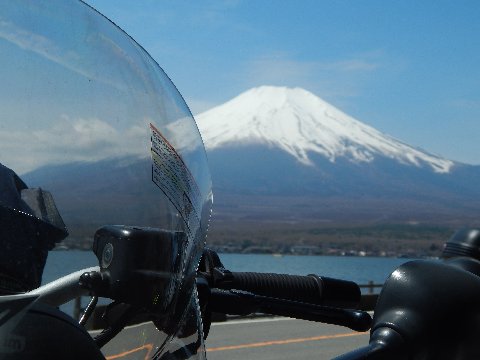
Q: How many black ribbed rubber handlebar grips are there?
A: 1